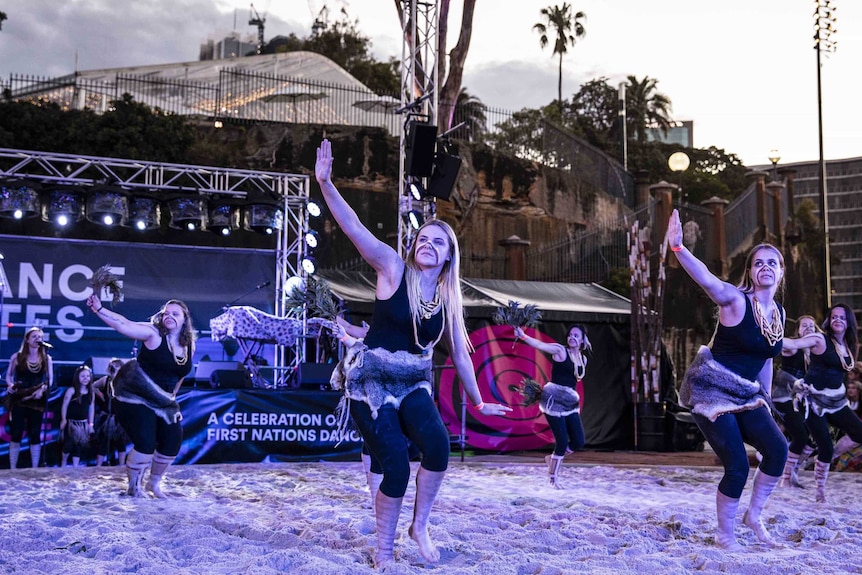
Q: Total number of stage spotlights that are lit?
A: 12